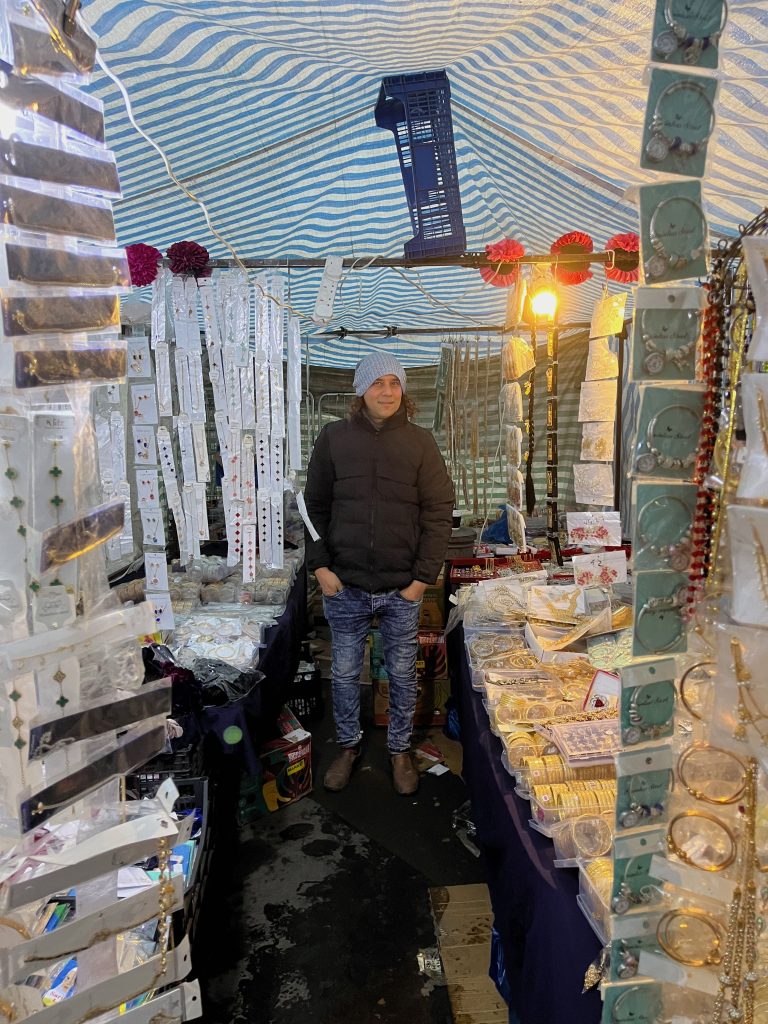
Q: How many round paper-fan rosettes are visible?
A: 5